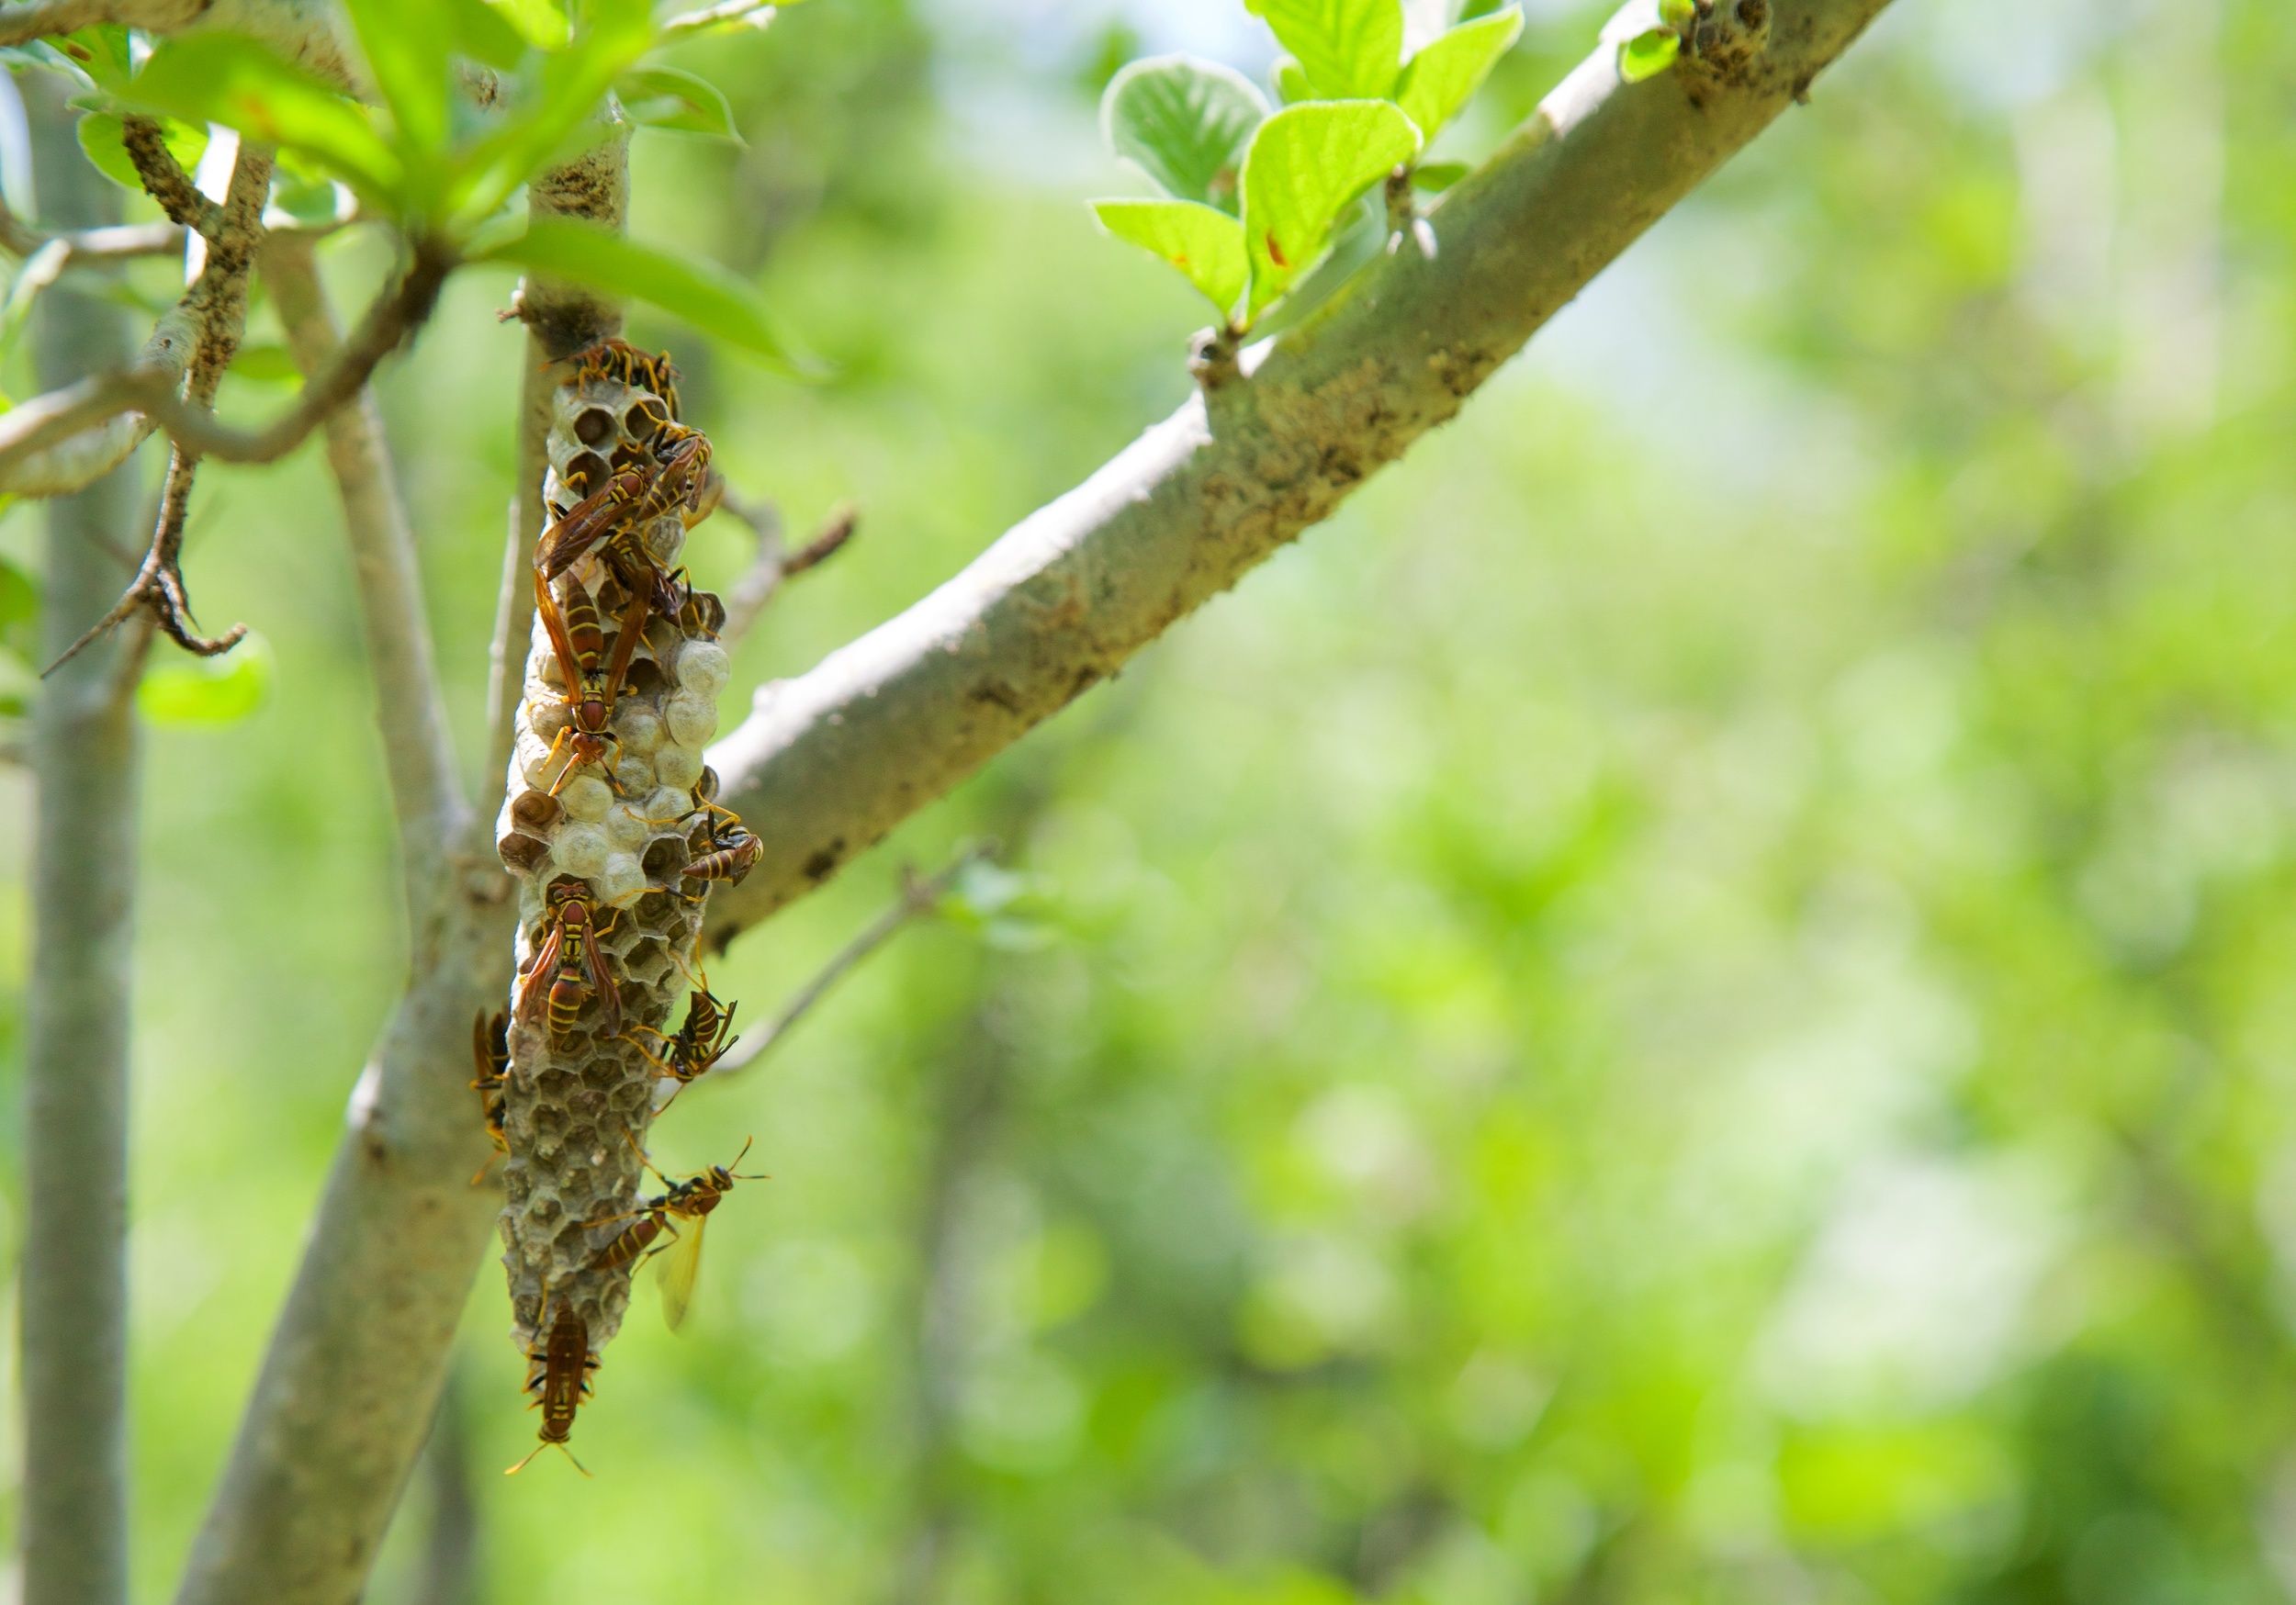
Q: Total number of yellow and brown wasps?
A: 11